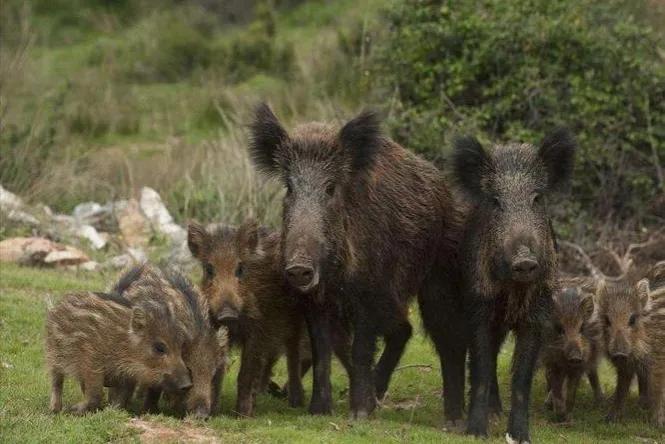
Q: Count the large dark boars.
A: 2